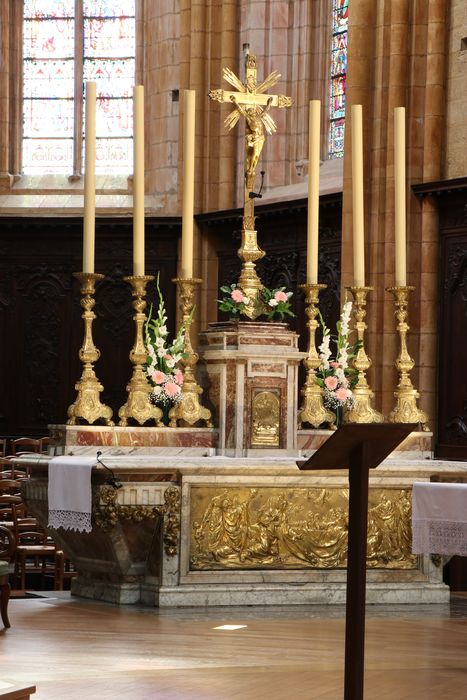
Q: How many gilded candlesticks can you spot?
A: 6